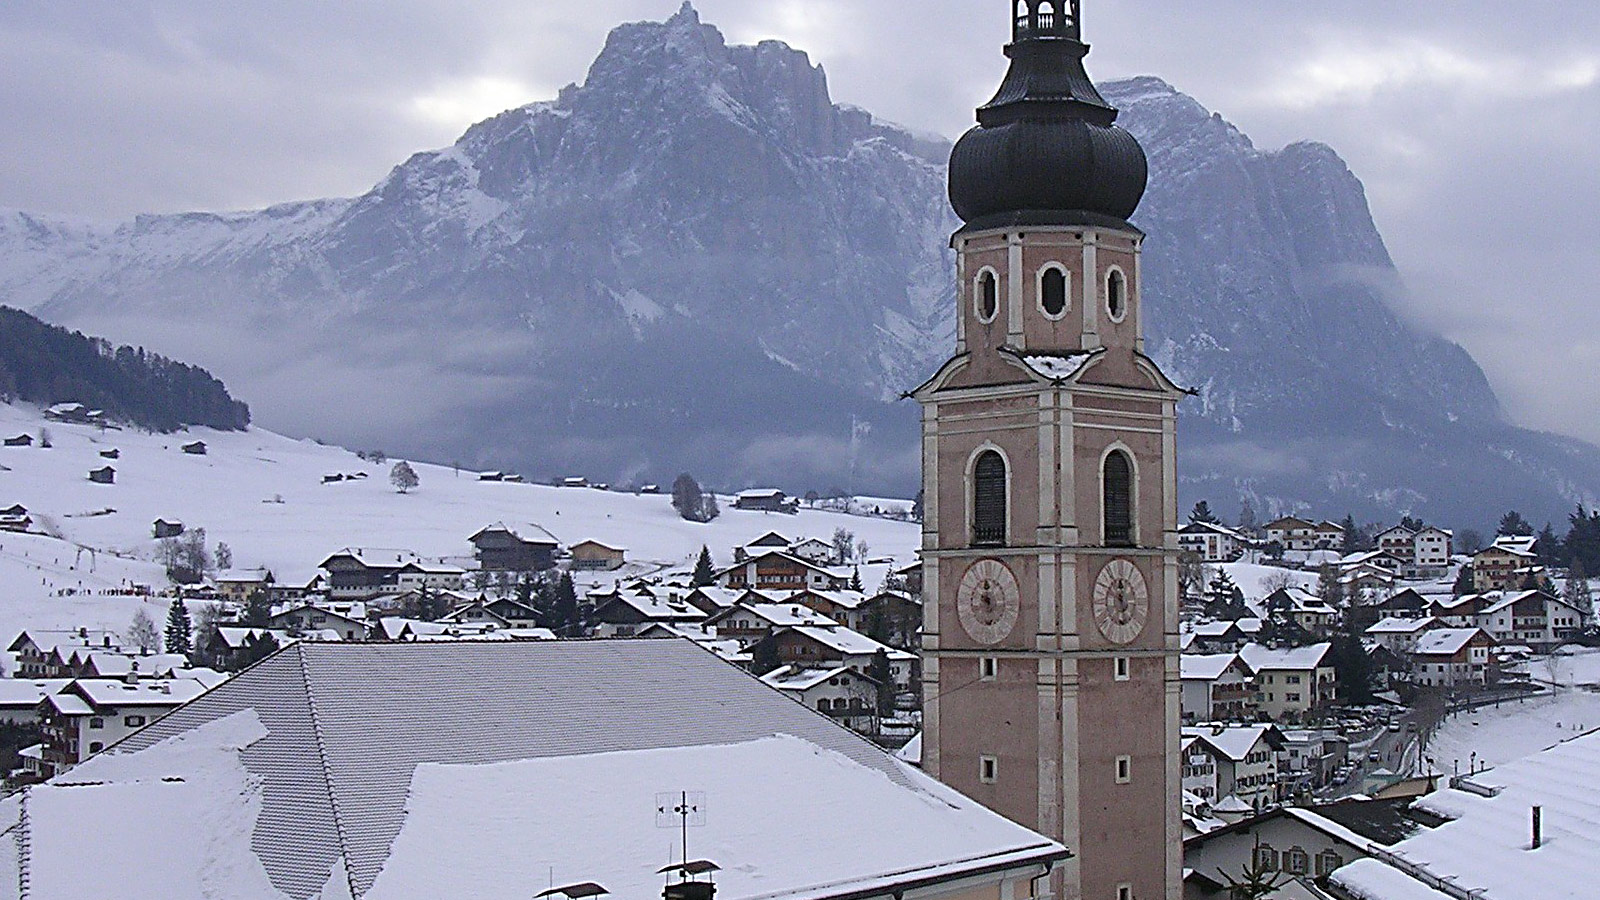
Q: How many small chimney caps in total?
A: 2